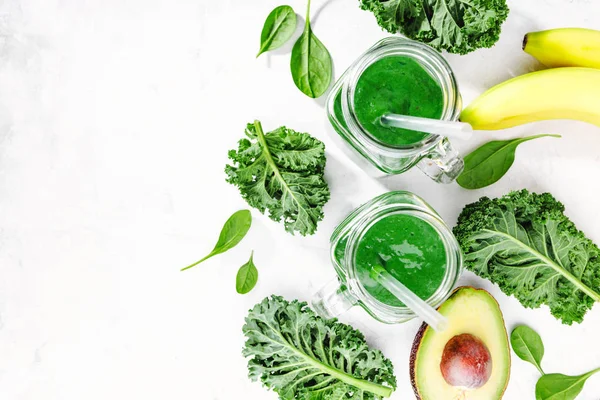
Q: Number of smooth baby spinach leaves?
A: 7